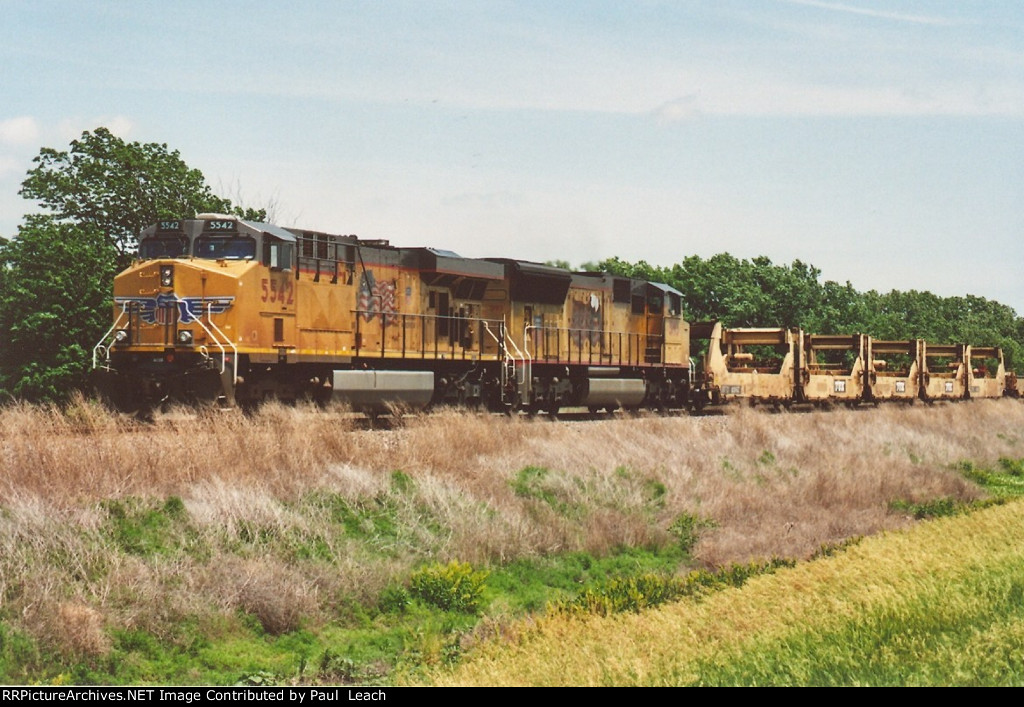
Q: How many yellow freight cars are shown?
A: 5